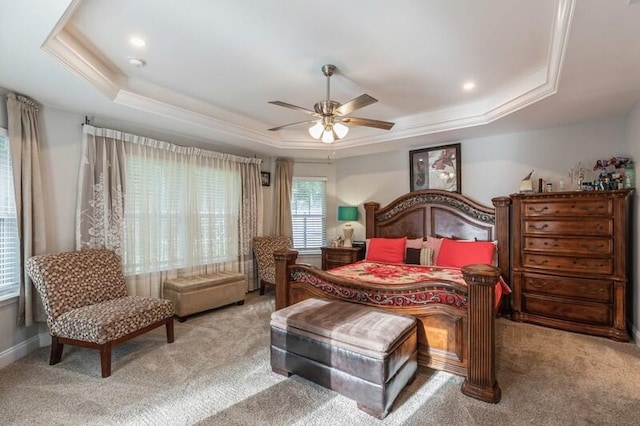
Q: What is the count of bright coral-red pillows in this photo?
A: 2